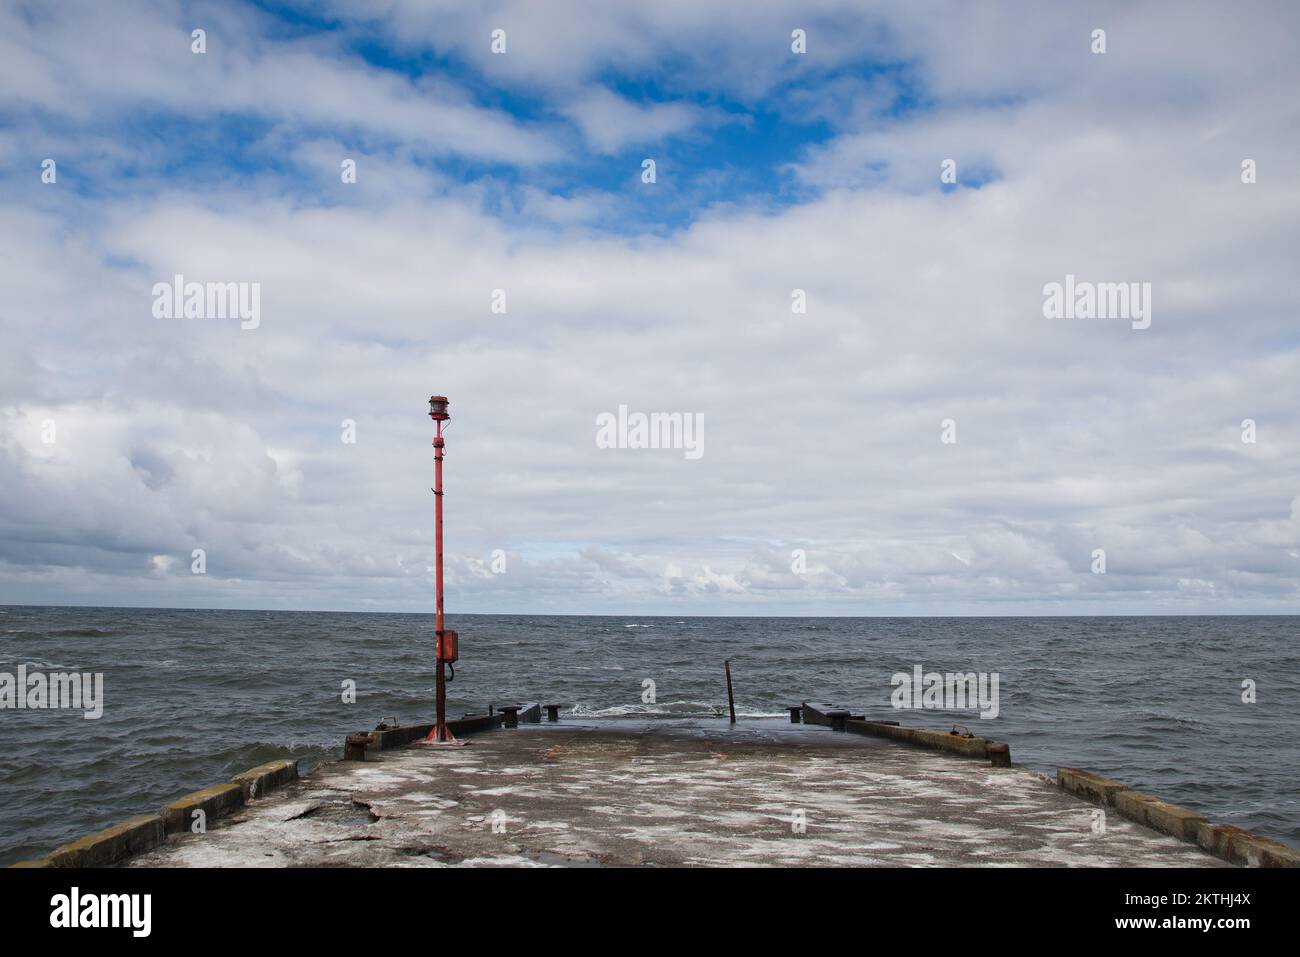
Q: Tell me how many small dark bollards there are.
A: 6